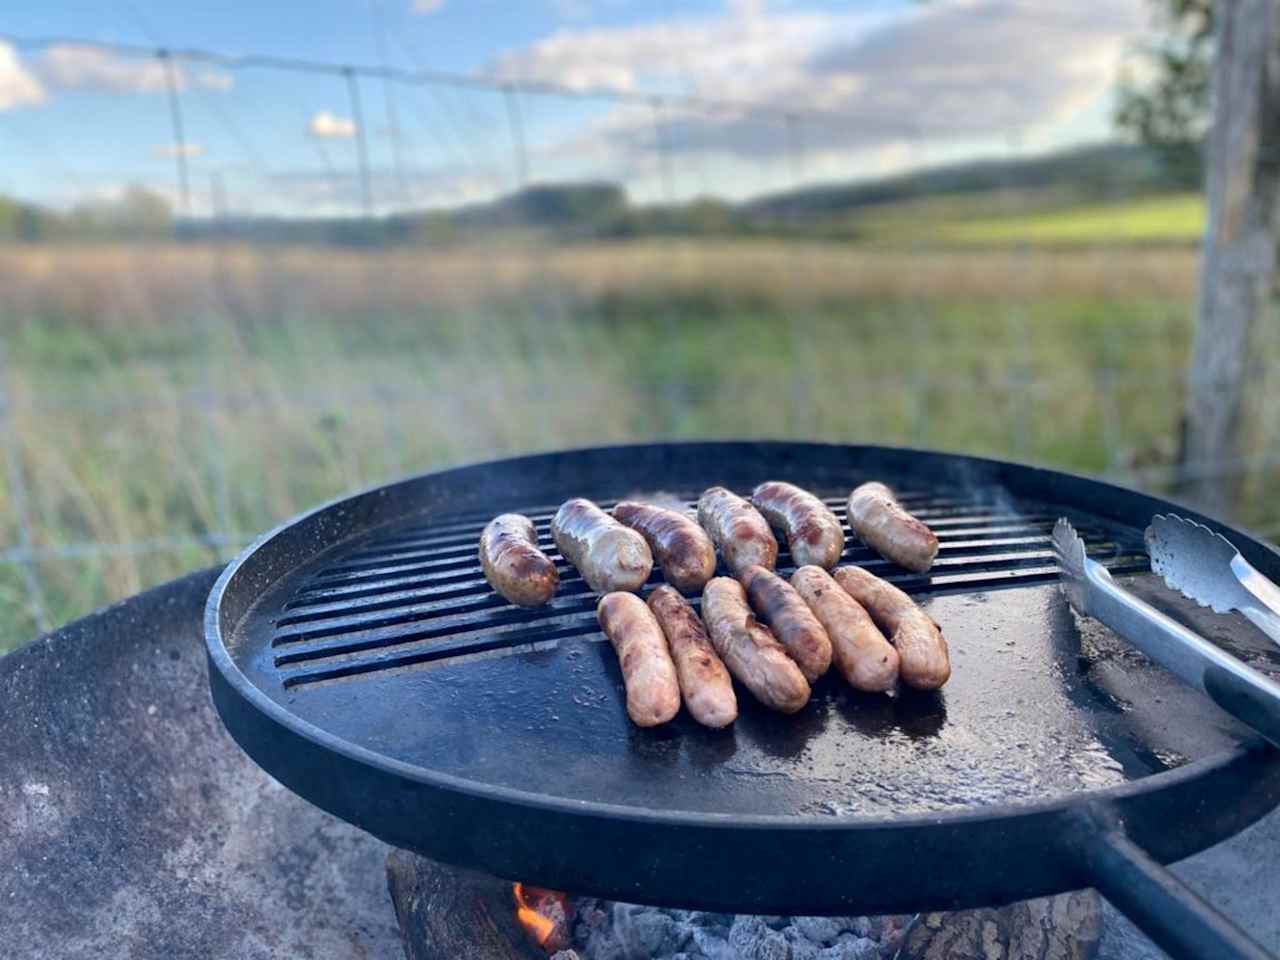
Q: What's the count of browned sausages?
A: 12